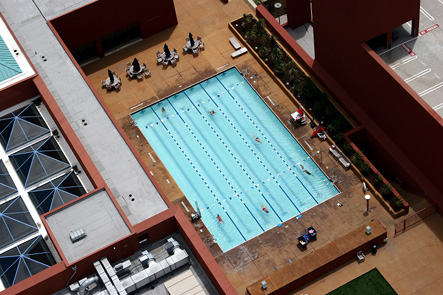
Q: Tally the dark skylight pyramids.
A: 6